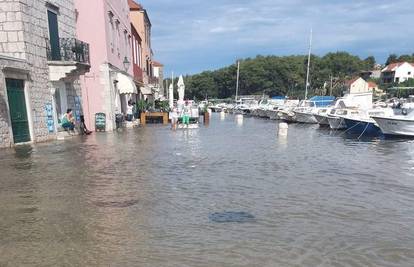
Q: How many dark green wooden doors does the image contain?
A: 2